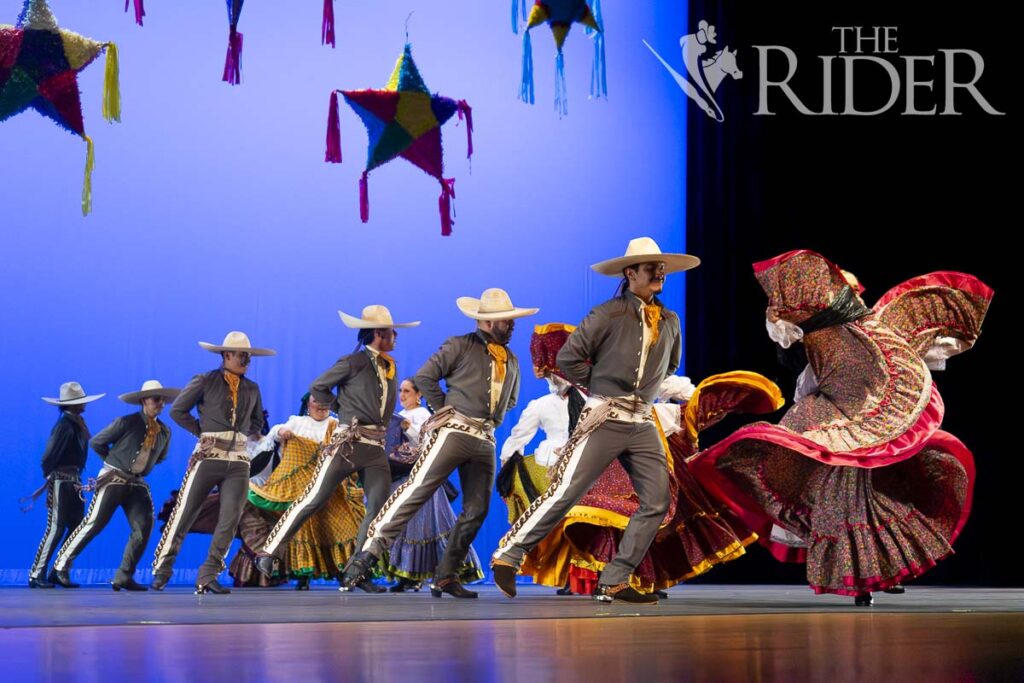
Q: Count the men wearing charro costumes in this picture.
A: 6